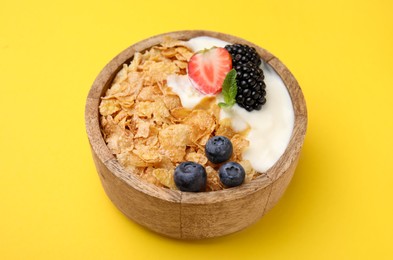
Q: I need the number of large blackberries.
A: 2